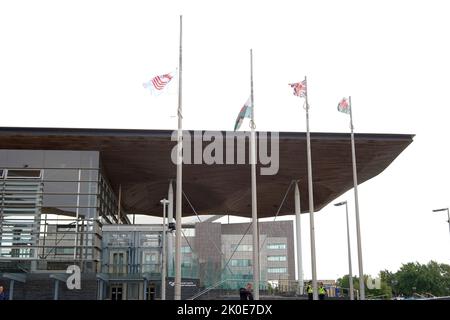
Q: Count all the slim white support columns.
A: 2